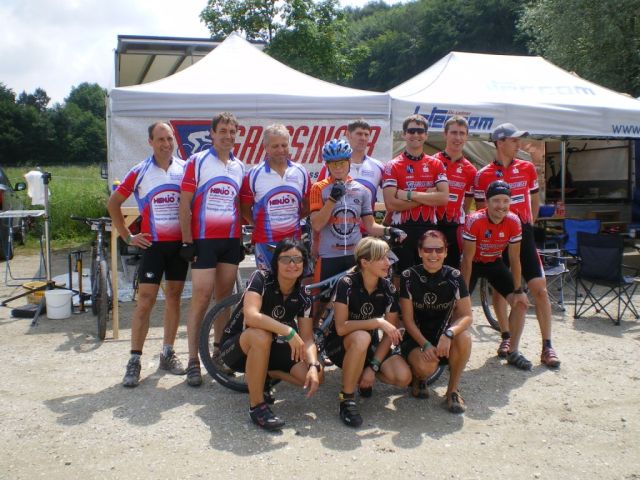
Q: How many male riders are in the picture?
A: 9